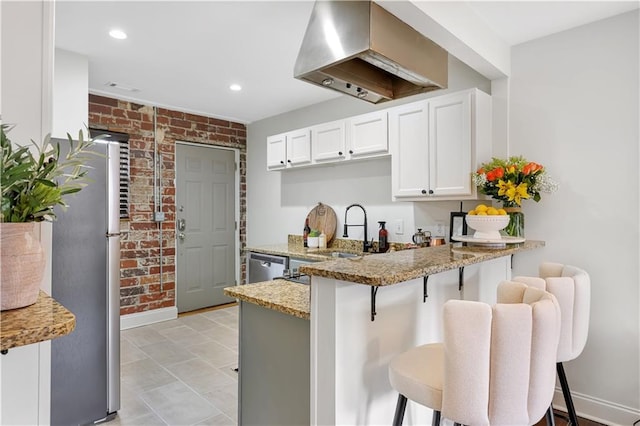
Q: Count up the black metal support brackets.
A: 4